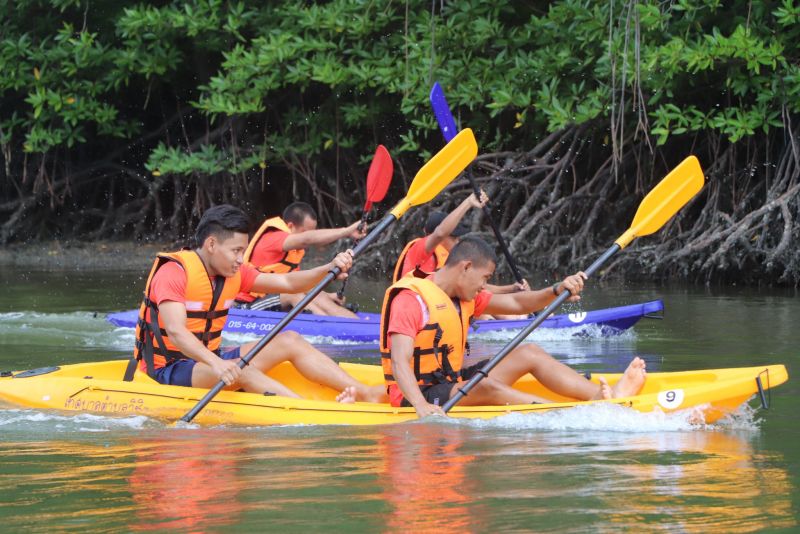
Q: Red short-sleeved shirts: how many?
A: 4